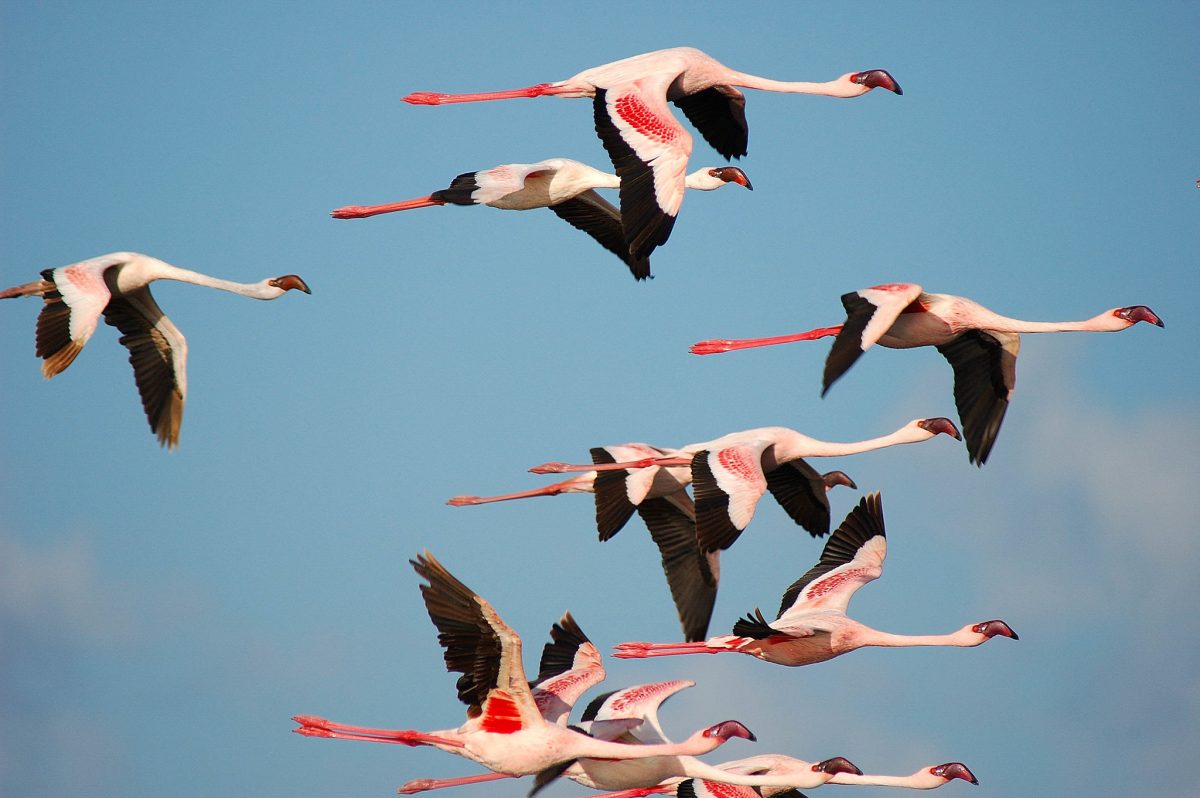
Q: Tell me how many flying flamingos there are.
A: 10